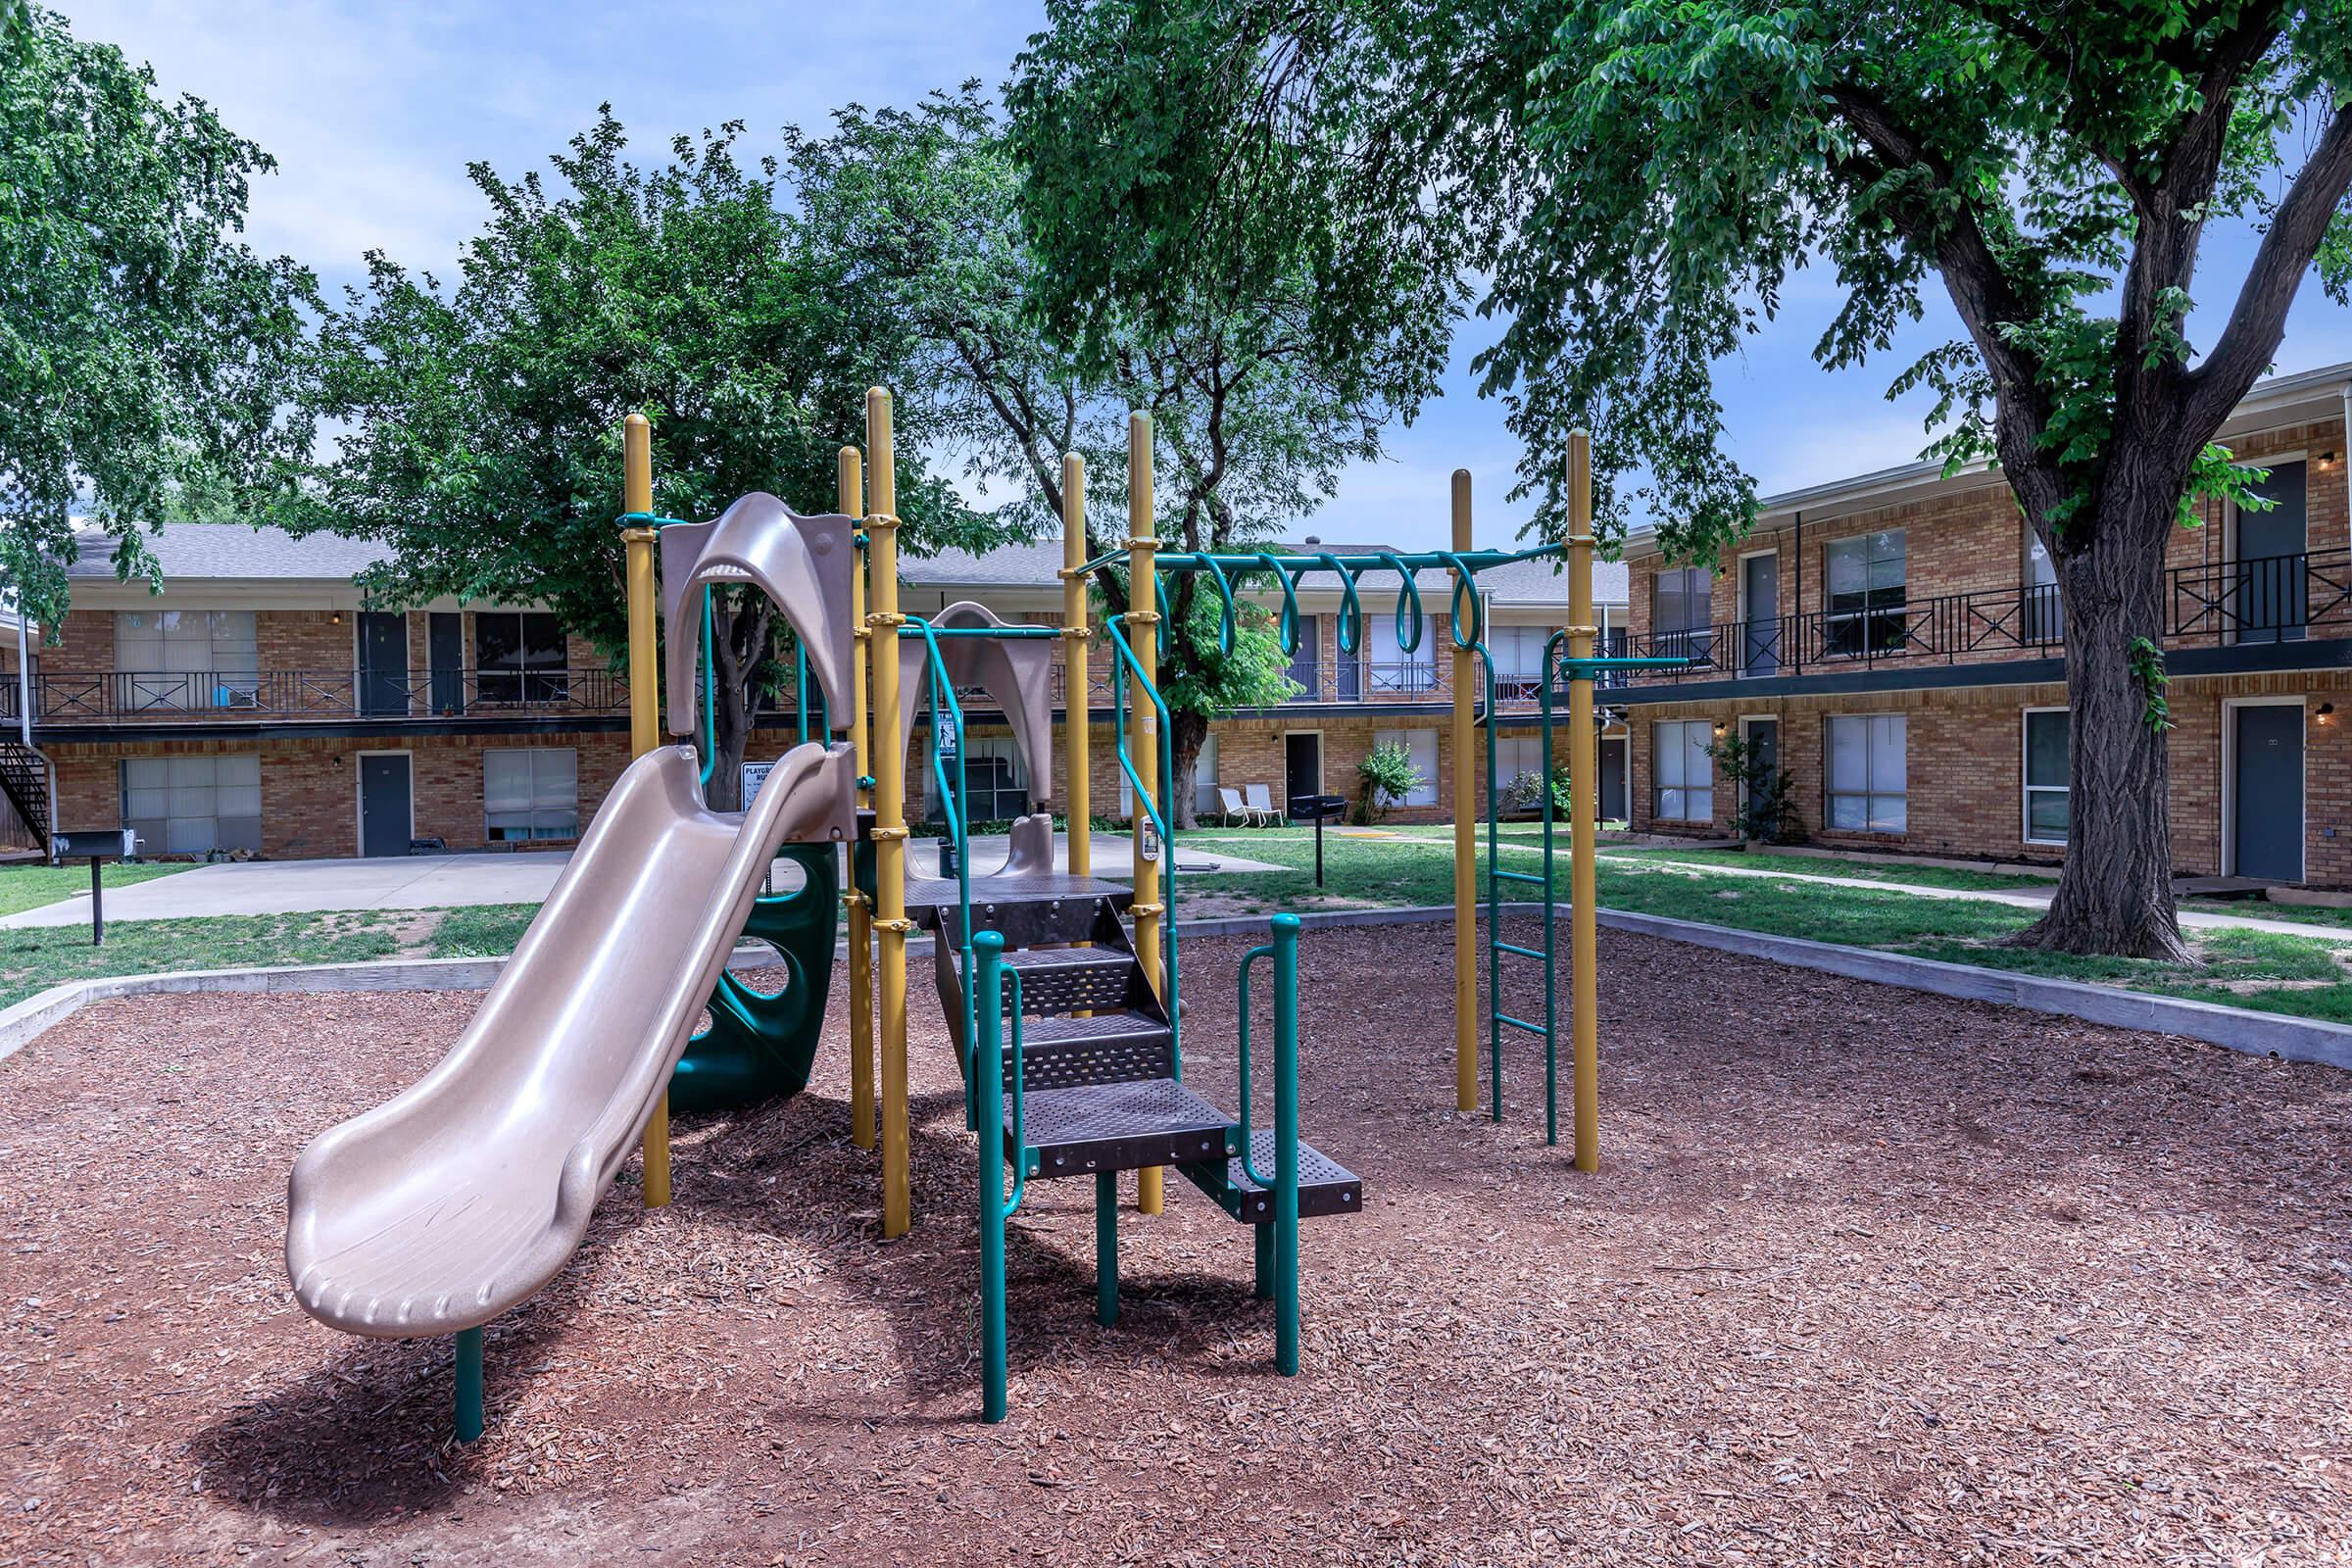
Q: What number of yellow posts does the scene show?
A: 7